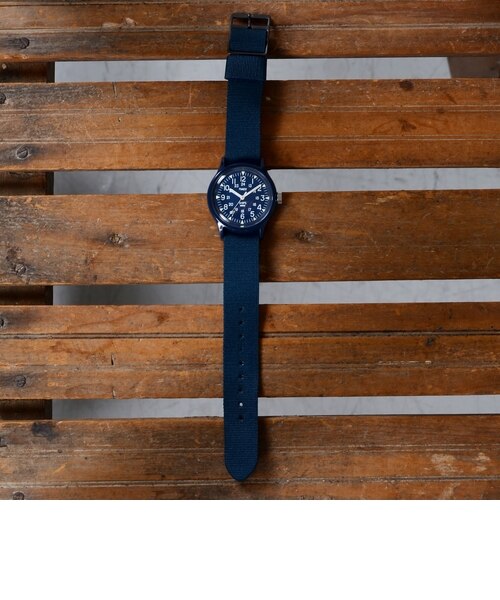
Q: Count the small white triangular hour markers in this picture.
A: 12